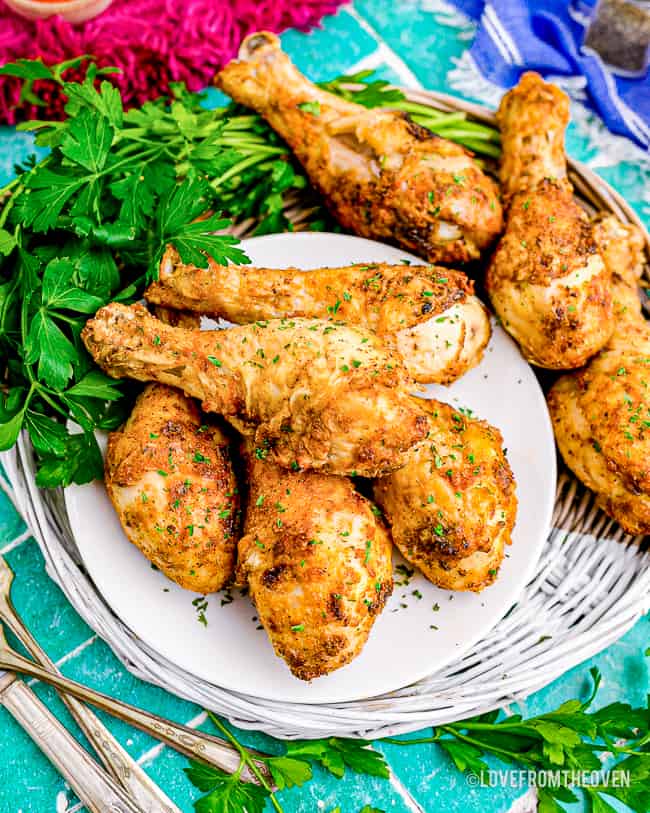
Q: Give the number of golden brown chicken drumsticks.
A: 8